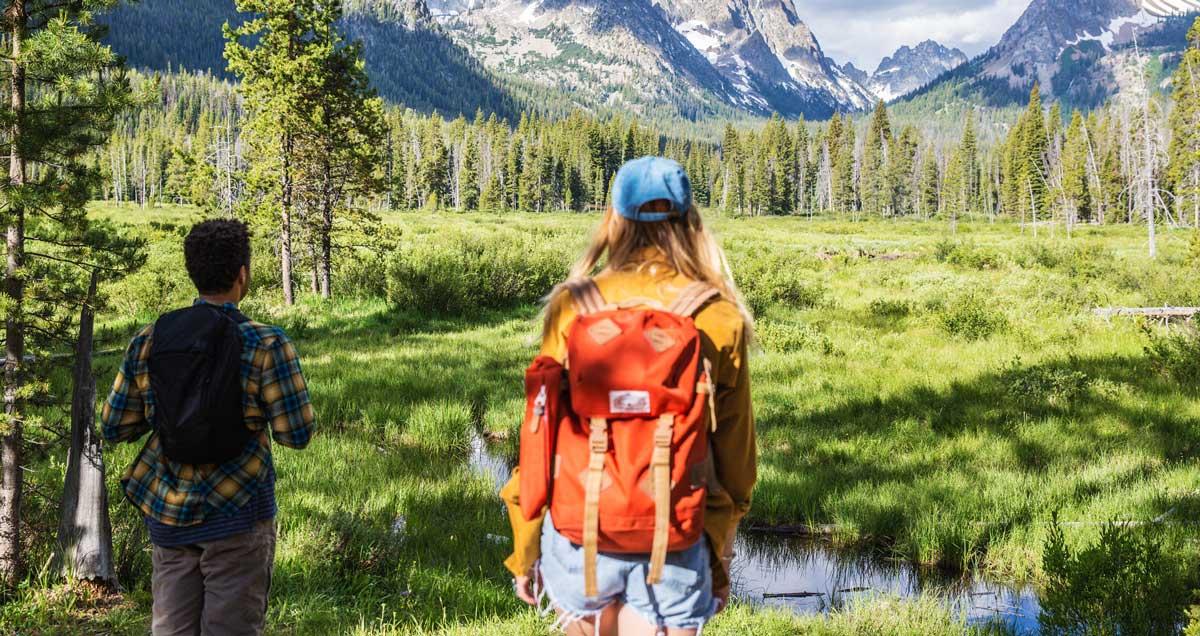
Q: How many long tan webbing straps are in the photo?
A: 2